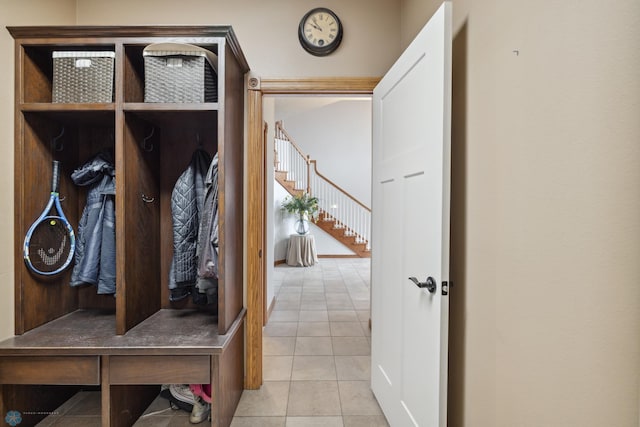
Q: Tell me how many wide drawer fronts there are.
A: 2